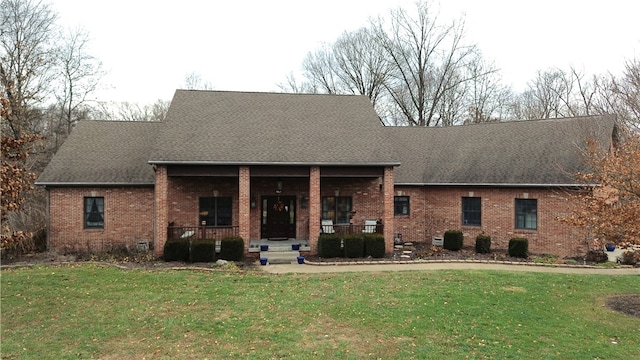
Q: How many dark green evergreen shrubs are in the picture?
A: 9